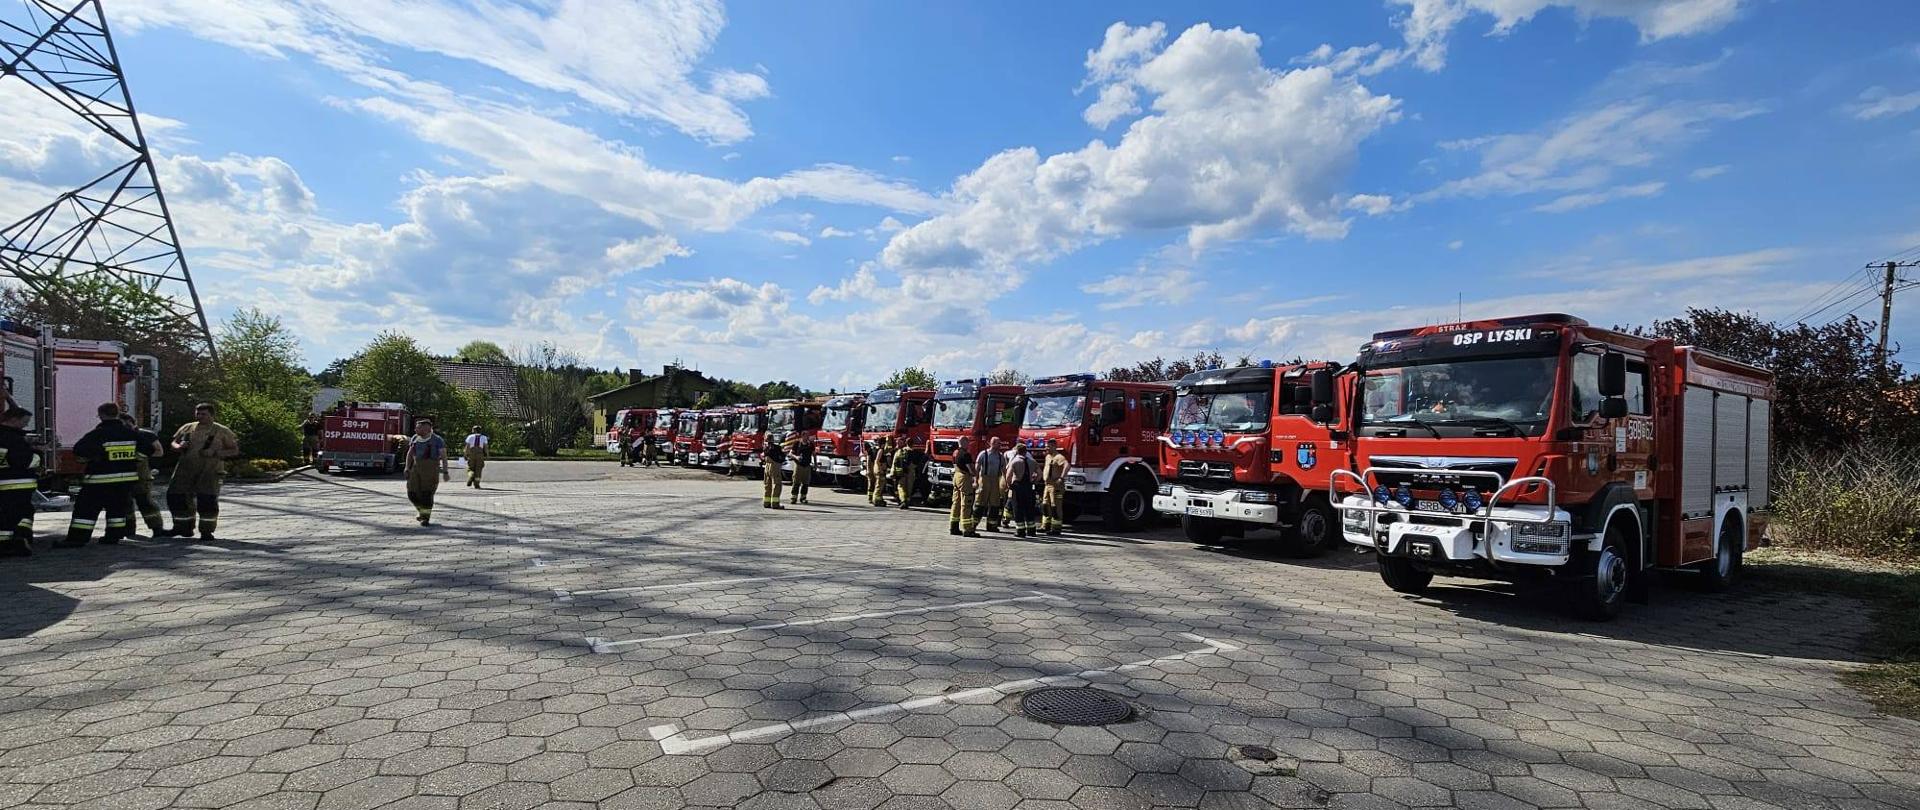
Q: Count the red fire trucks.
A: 14